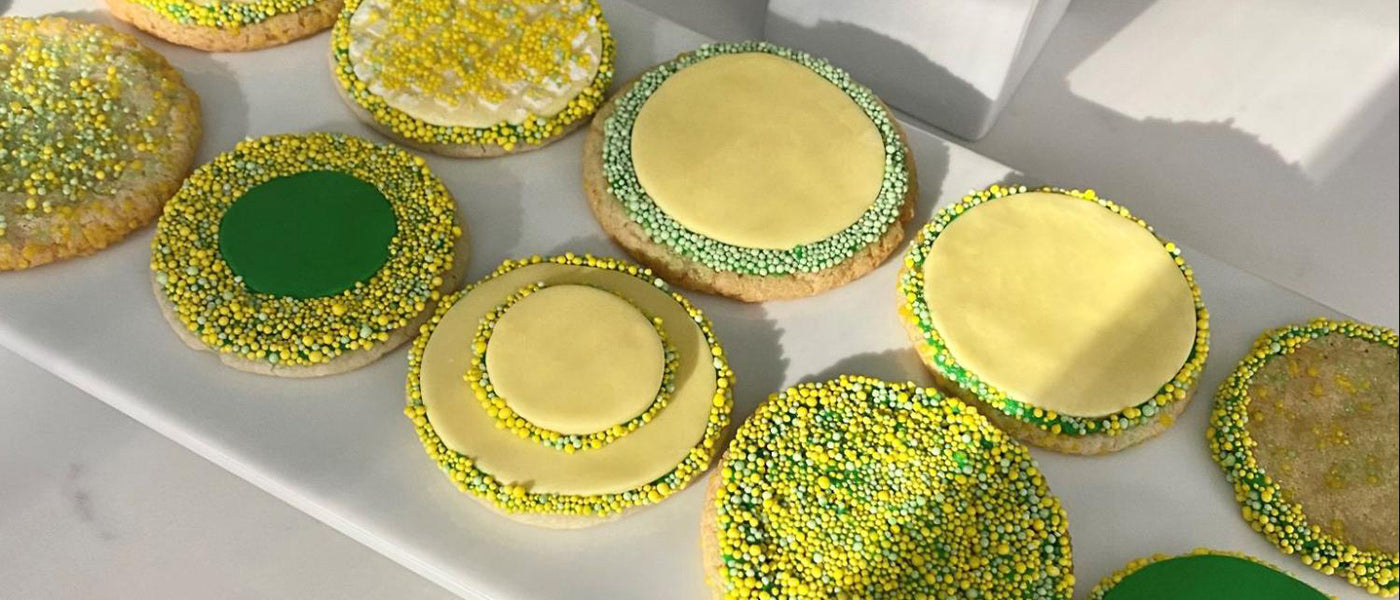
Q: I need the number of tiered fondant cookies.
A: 1